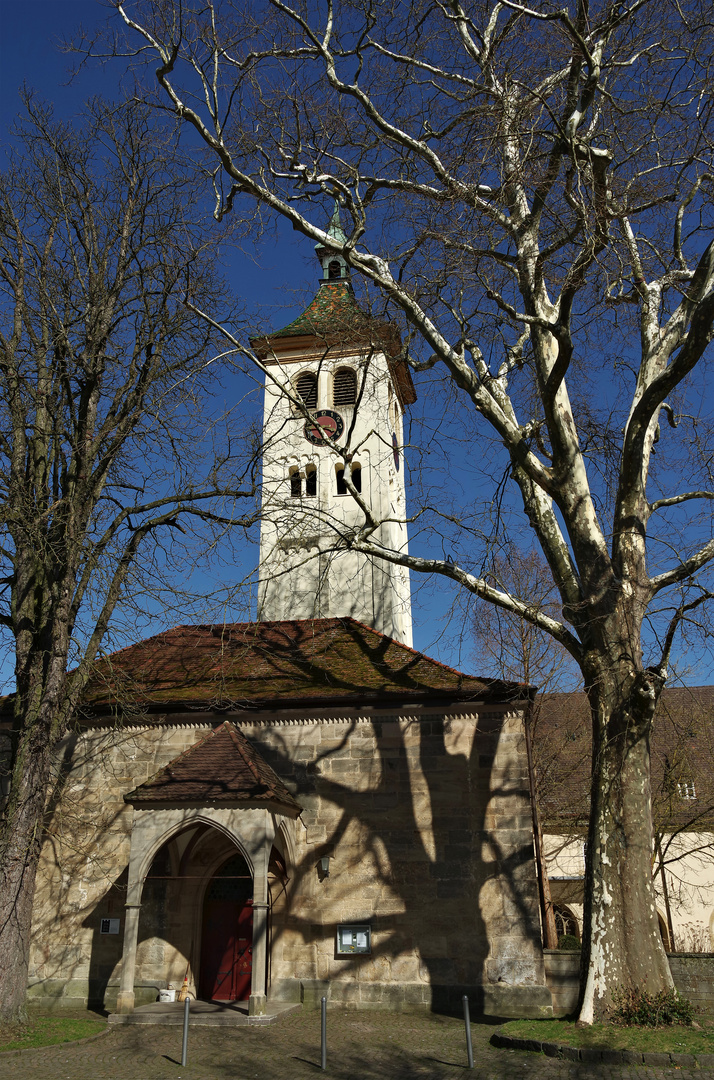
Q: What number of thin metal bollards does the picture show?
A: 3